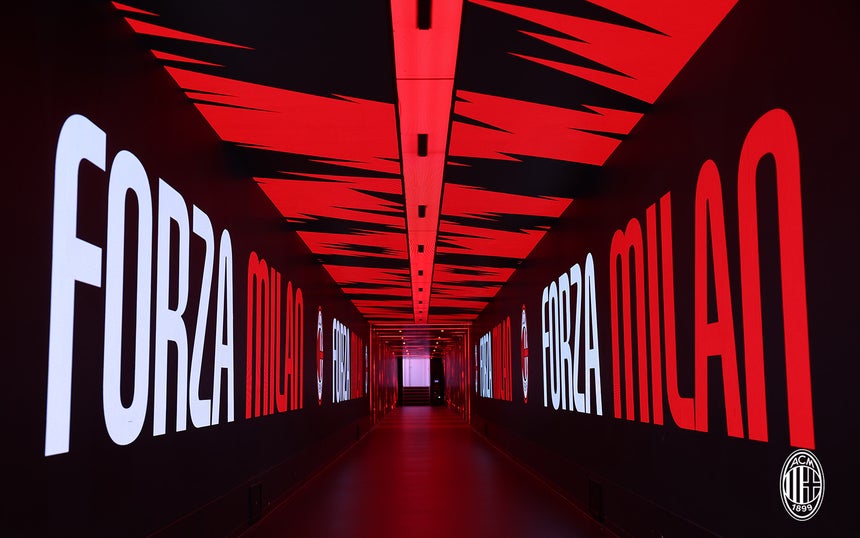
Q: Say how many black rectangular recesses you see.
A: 9